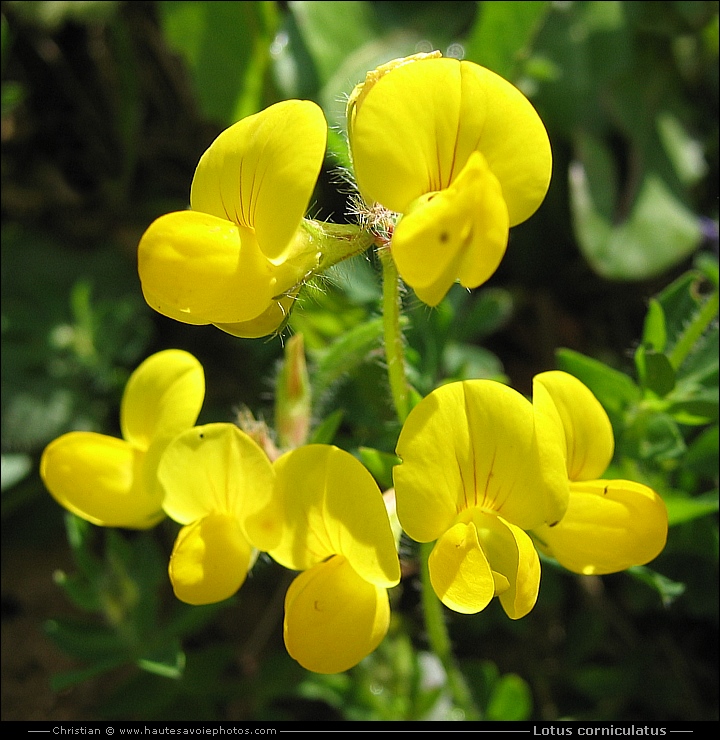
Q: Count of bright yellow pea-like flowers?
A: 7